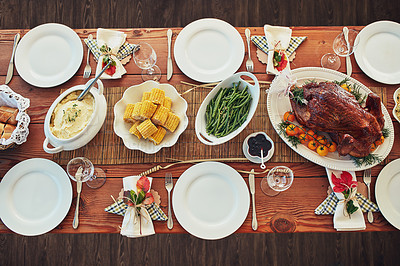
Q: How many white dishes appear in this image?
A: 12